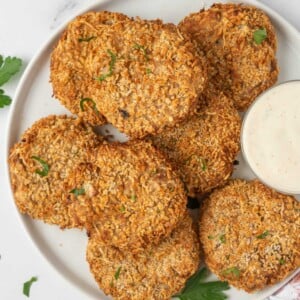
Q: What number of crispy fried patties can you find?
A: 7